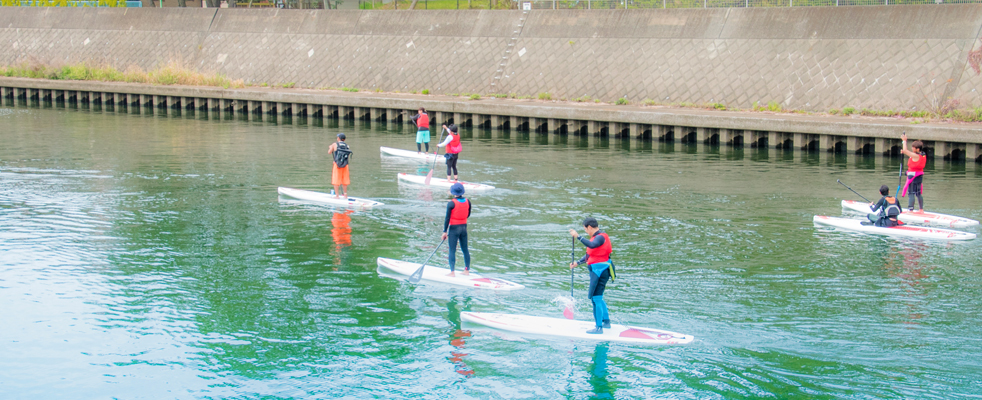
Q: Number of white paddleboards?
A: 7